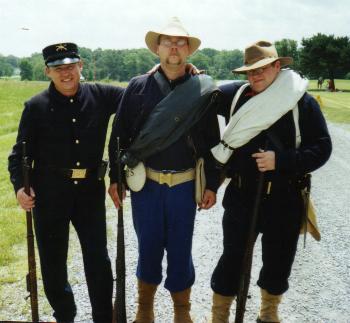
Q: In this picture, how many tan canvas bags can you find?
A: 2